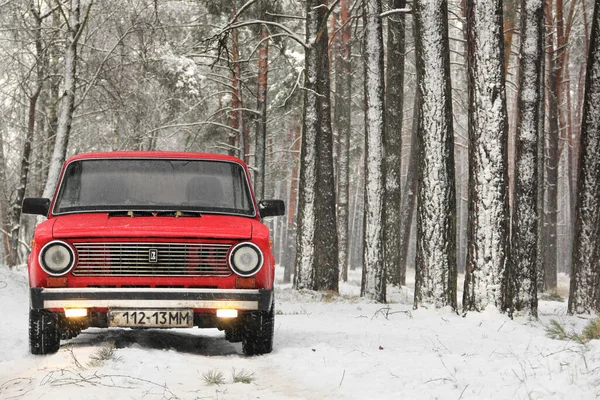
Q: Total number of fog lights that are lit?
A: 2